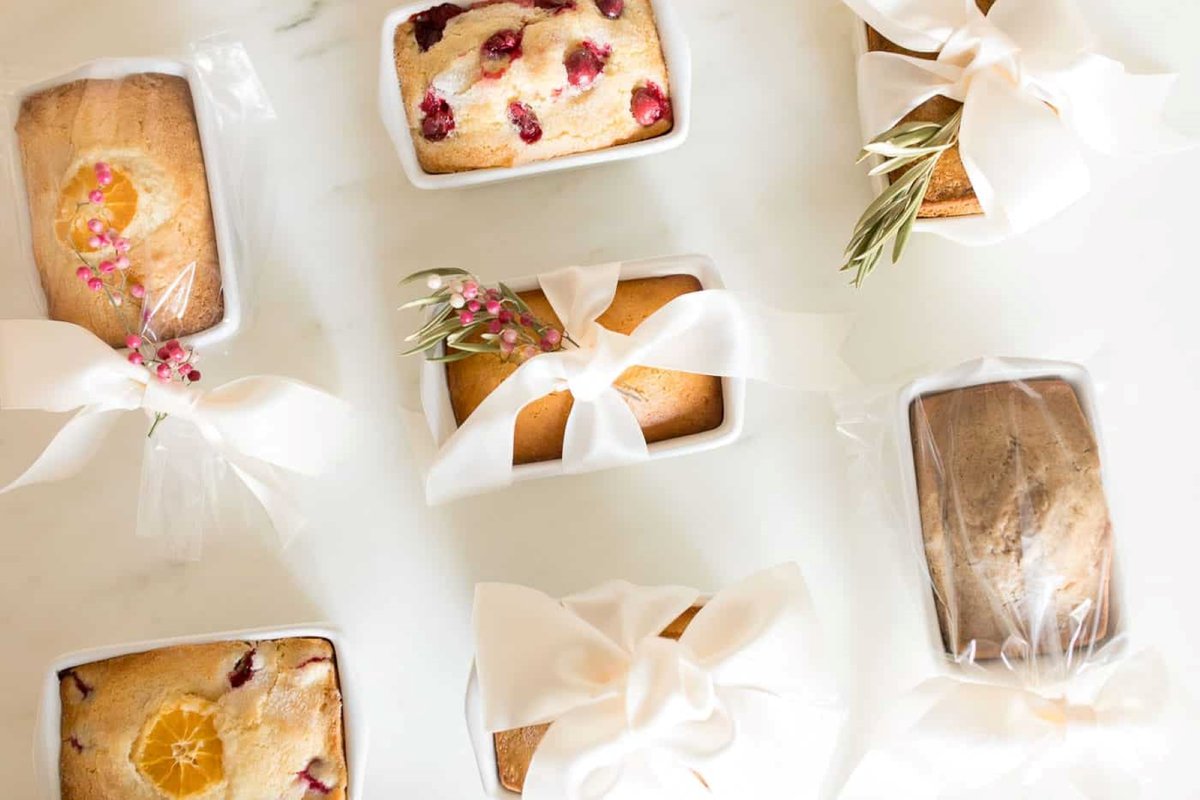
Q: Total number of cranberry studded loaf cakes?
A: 2